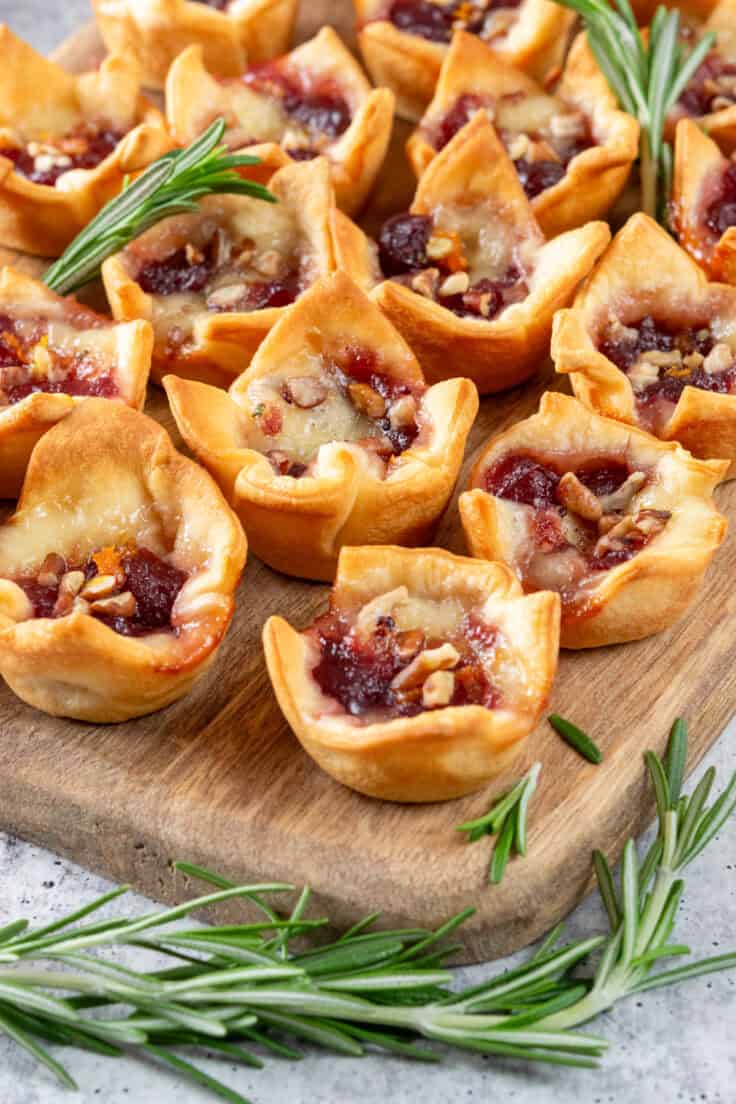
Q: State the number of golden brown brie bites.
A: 15